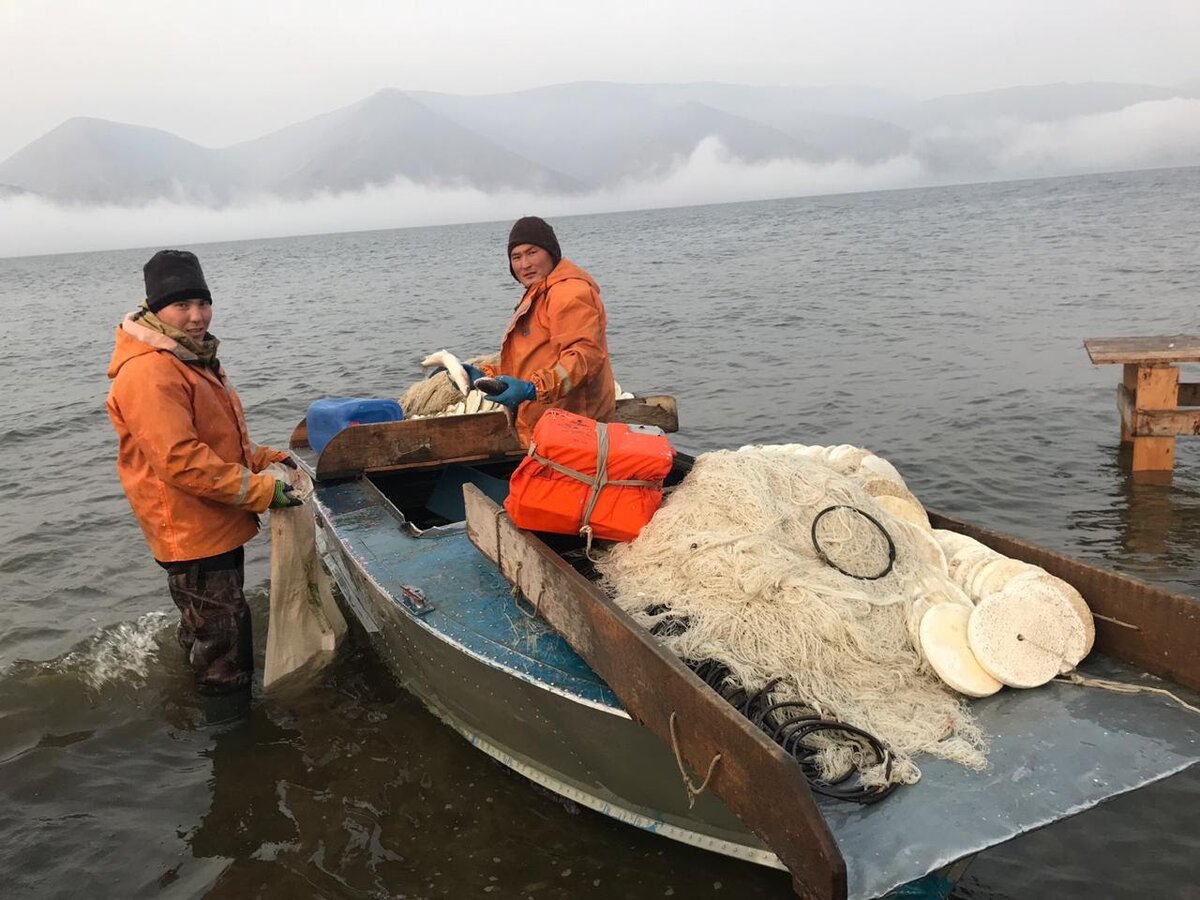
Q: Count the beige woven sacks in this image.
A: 1